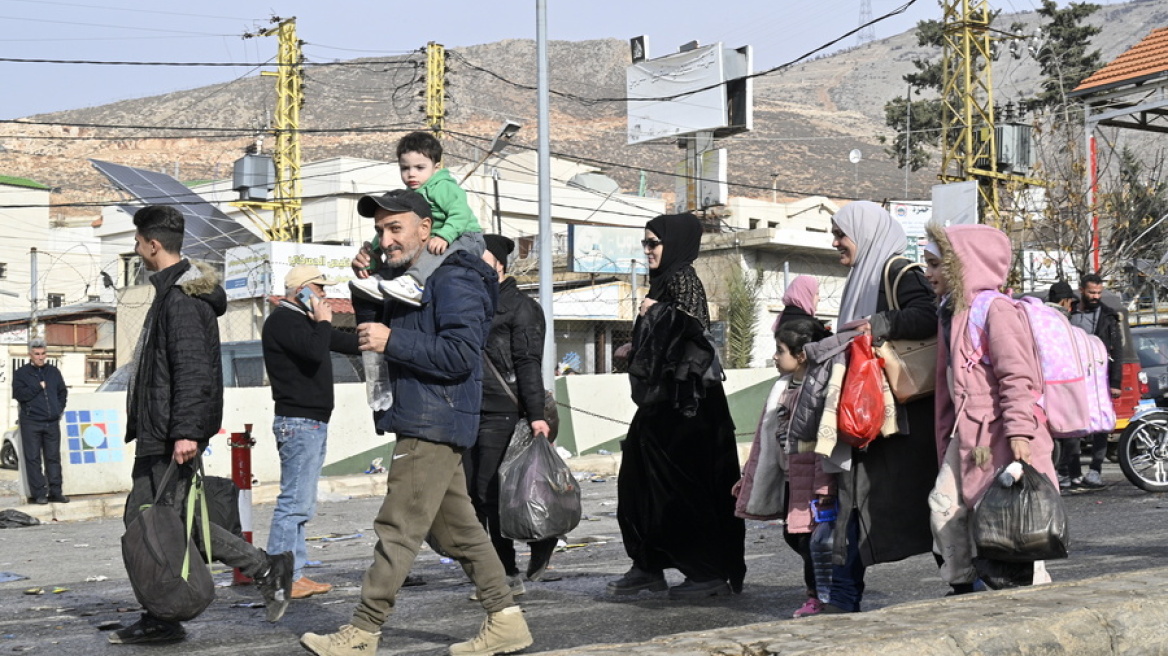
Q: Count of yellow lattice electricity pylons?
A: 3